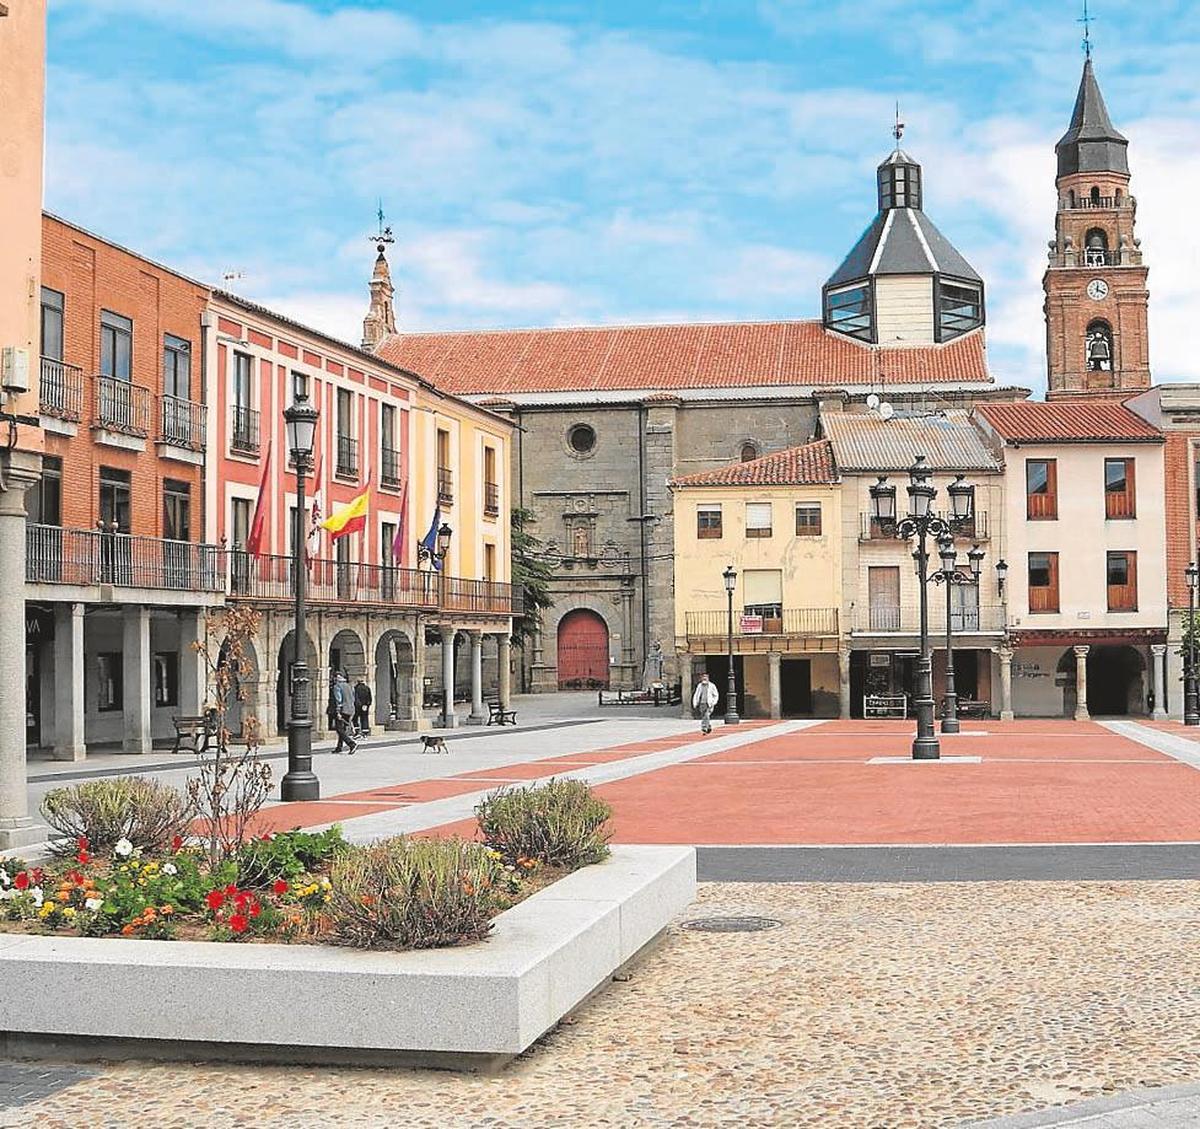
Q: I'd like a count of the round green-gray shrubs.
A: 3